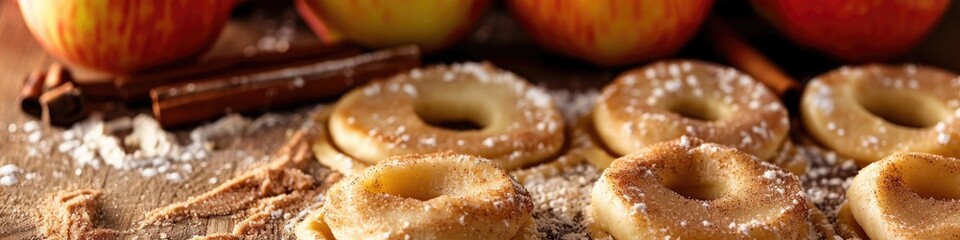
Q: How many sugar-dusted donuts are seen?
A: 6